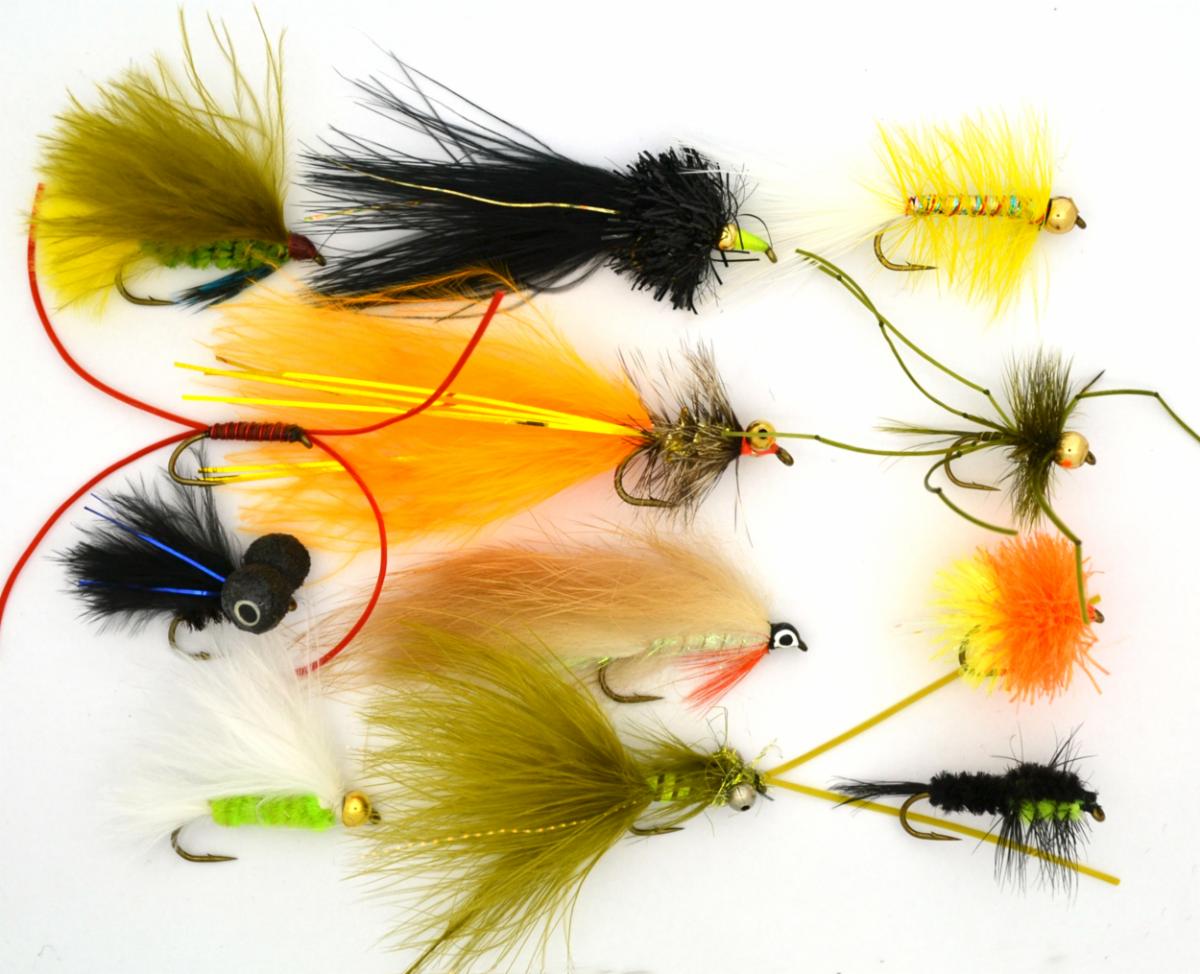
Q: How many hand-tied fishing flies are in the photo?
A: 12